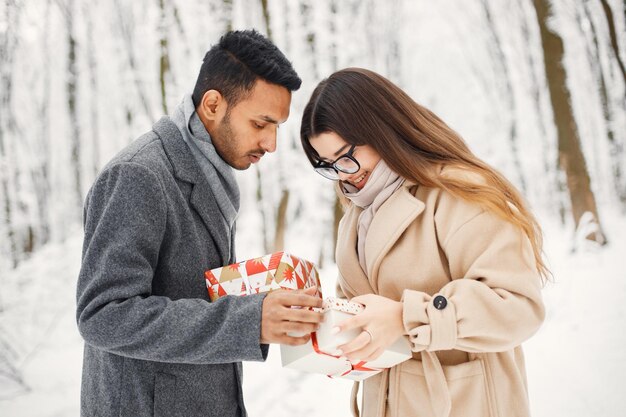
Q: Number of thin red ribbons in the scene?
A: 1